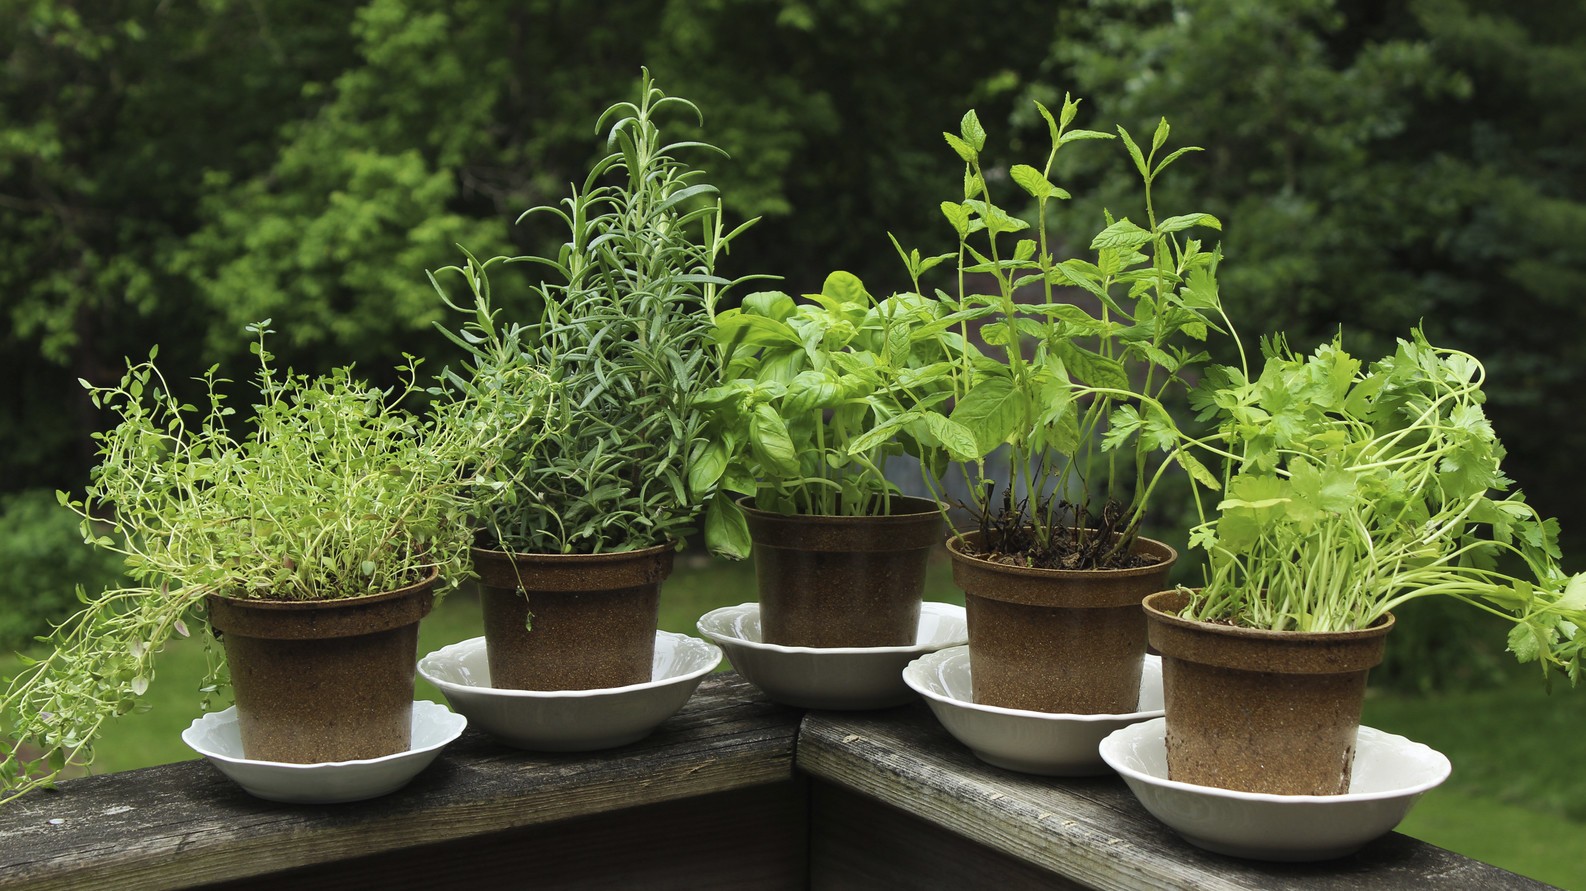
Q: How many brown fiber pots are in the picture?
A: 5